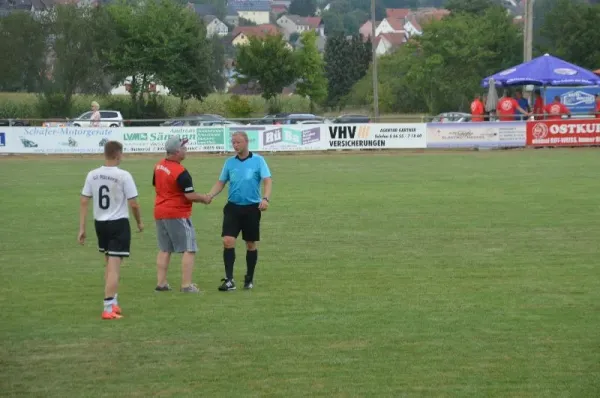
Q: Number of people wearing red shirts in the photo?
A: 6